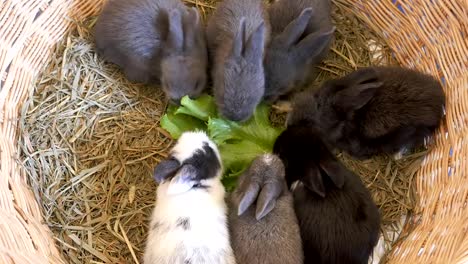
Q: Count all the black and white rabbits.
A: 1